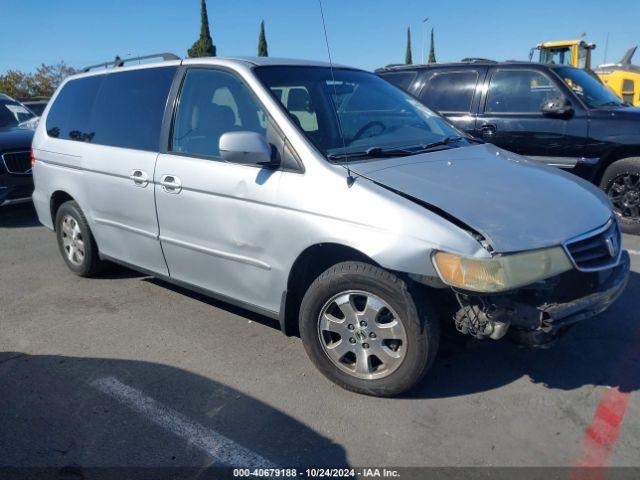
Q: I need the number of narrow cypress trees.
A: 4